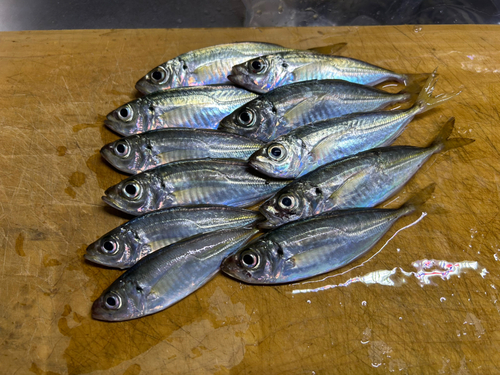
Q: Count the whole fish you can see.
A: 11